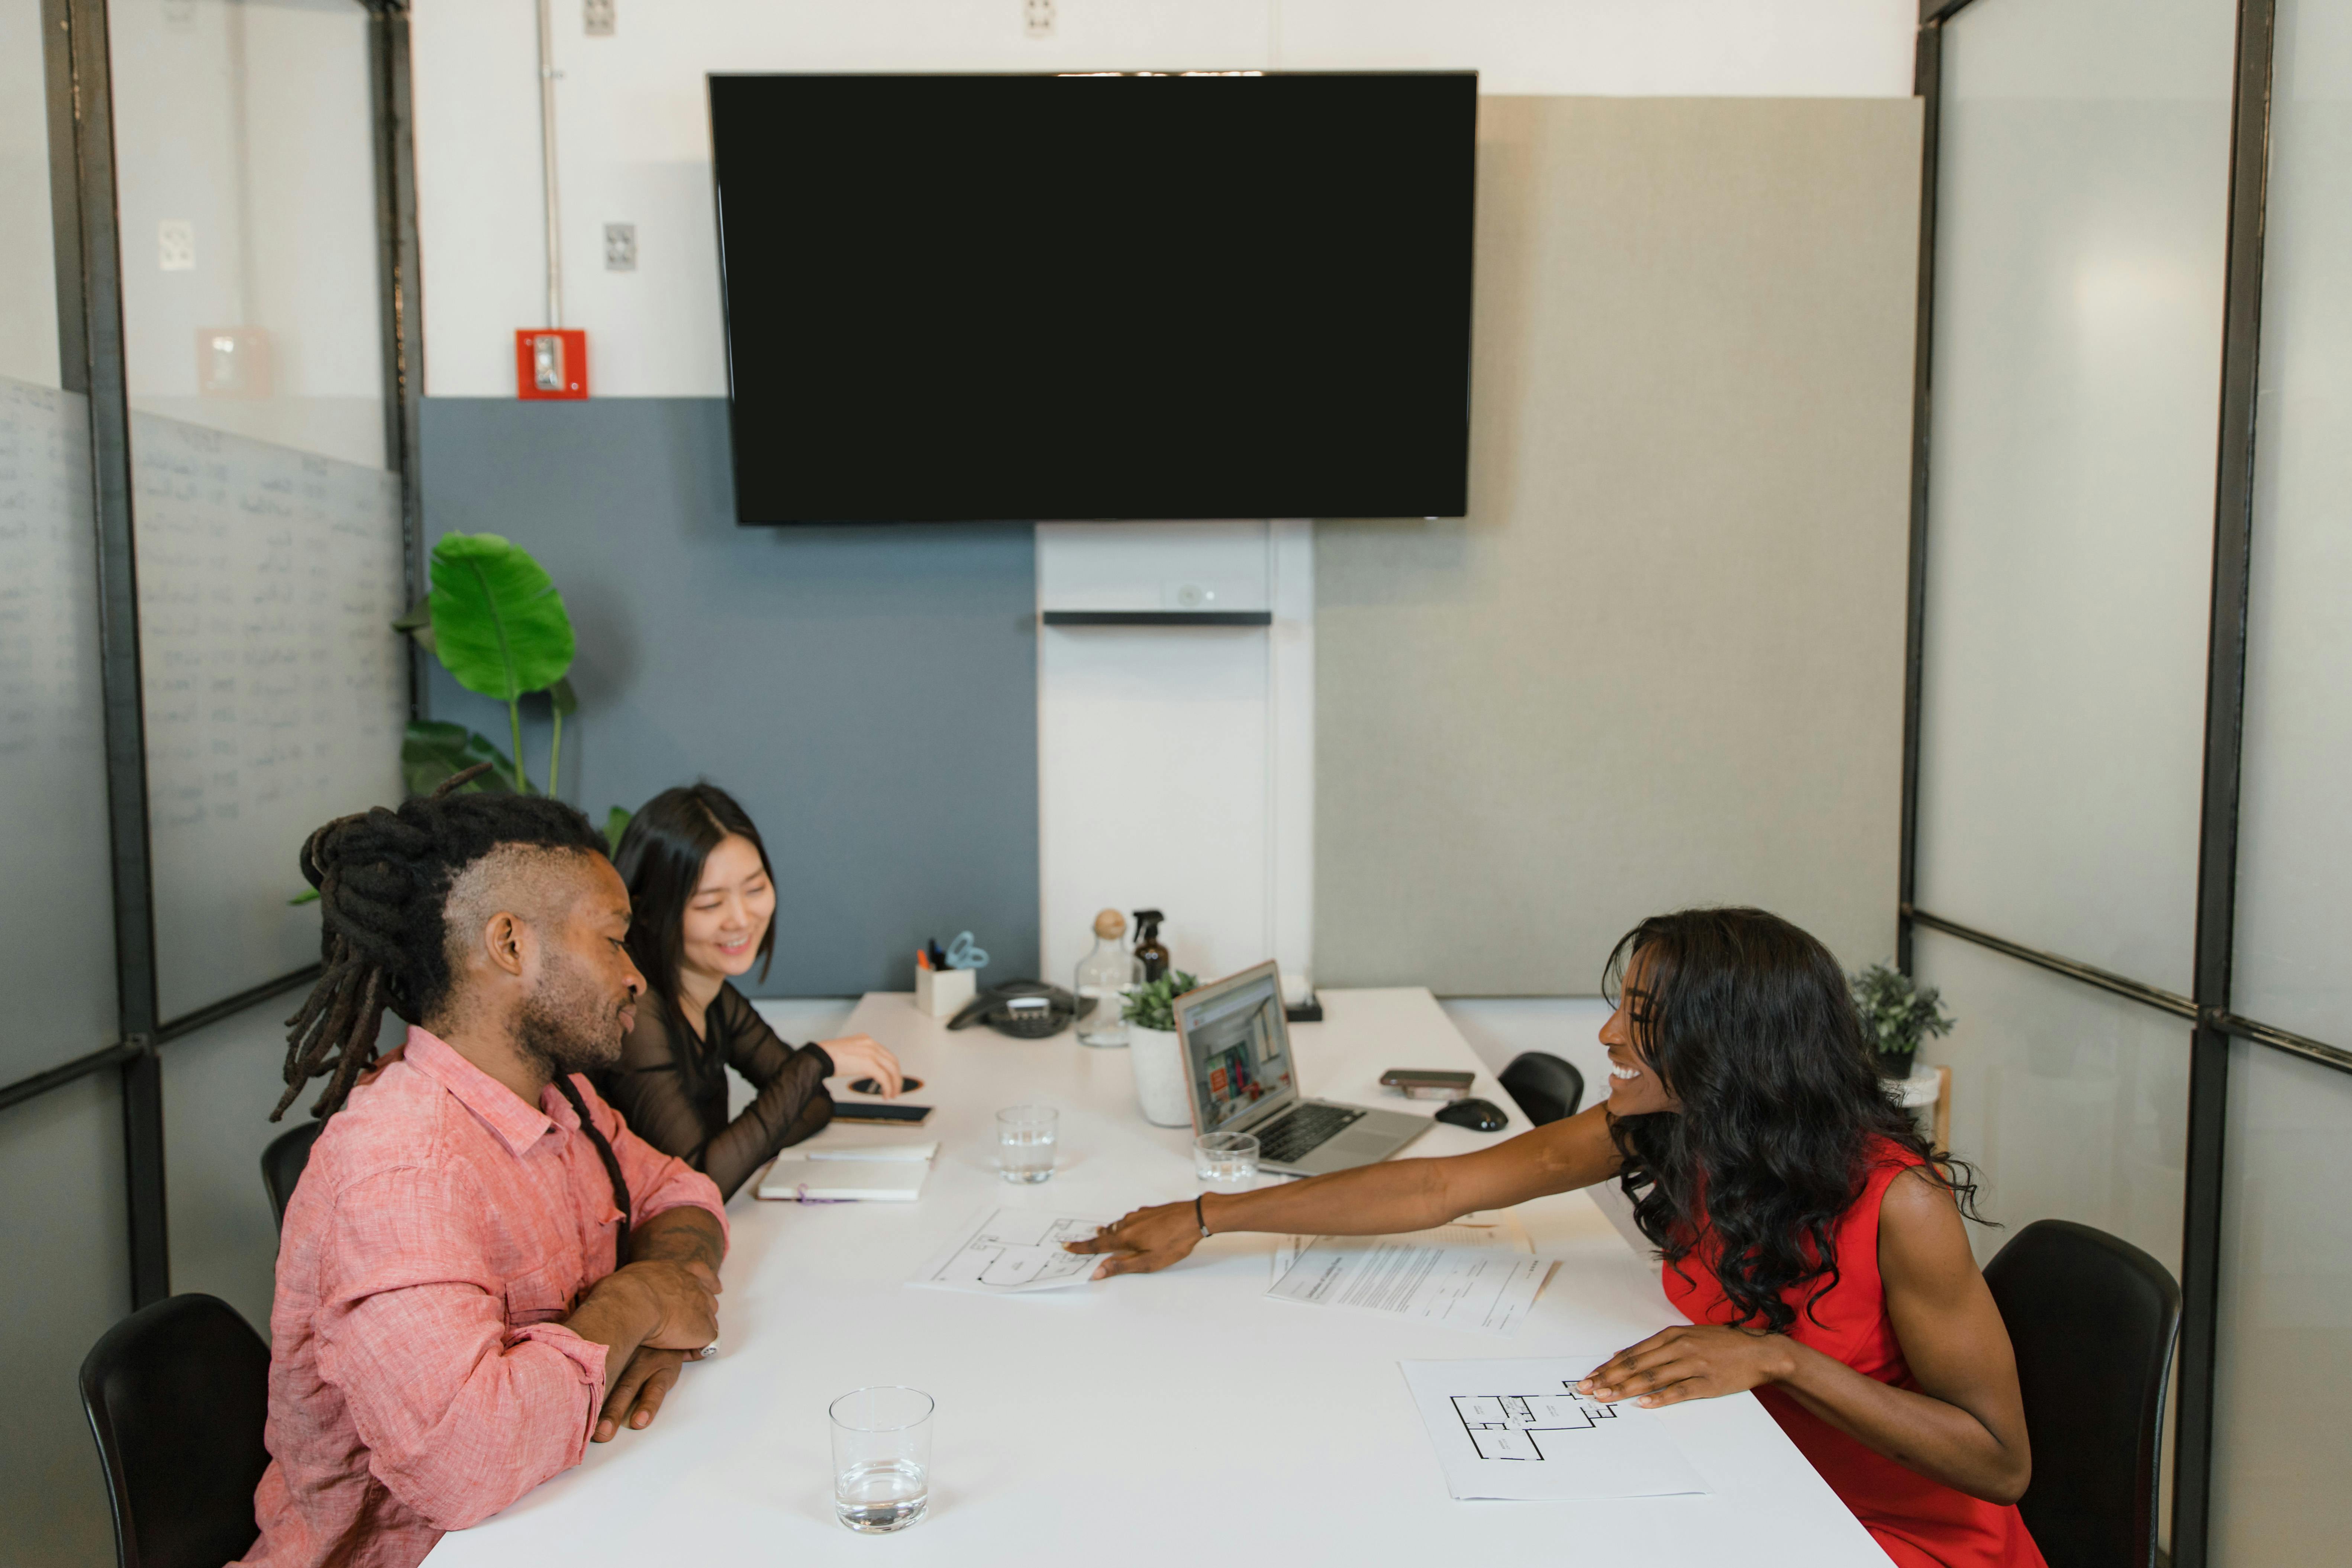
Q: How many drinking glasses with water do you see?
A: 3